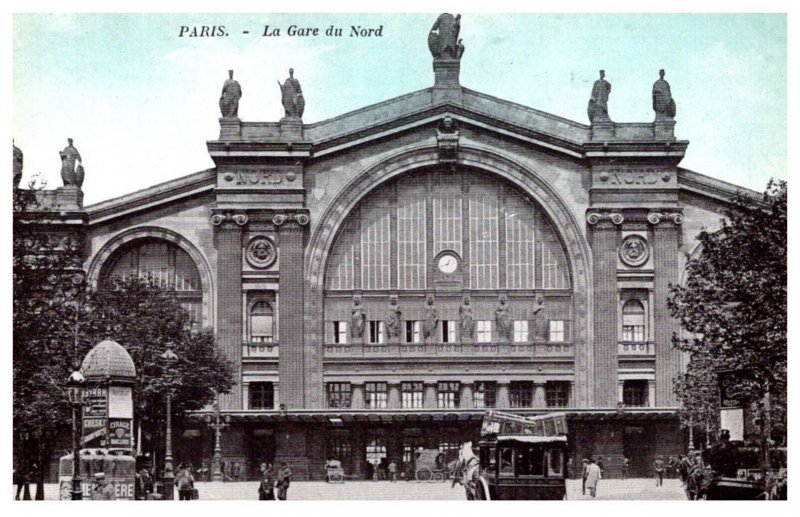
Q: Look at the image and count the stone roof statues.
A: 7